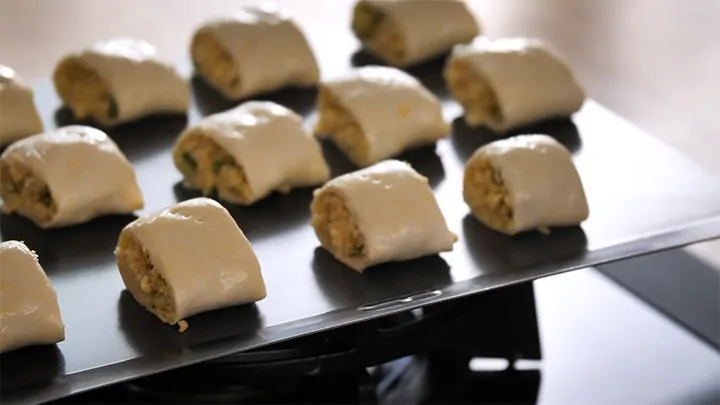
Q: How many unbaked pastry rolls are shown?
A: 12